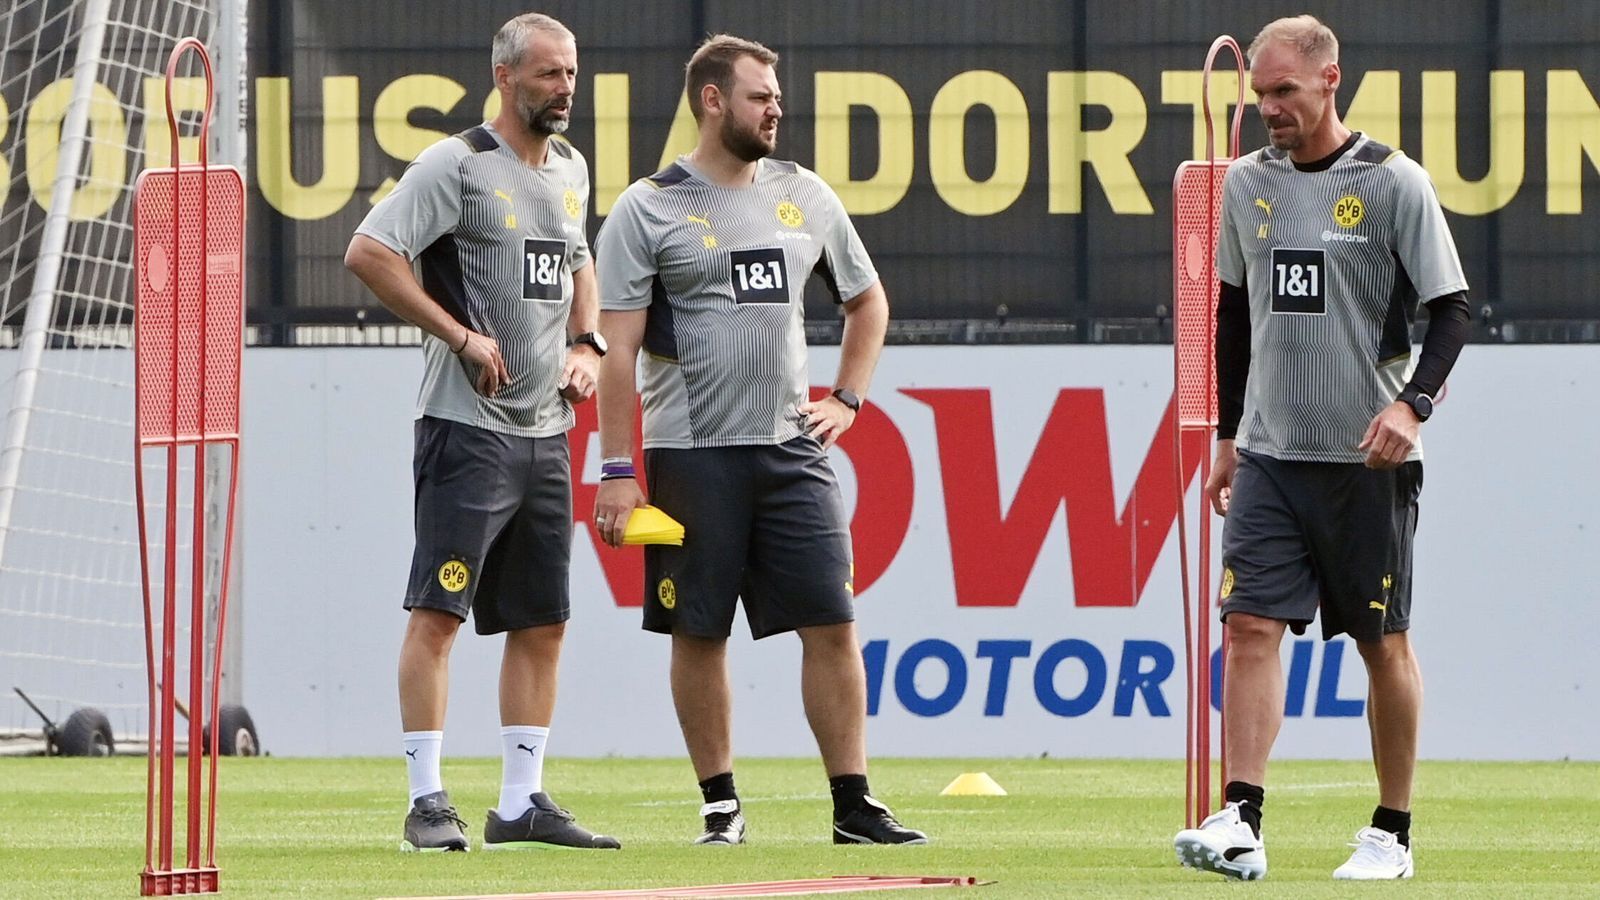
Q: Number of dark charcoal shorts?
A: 3